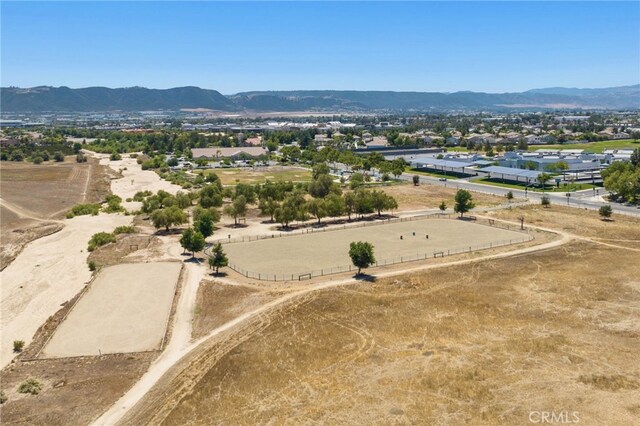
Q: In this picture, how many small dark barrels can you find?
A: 3